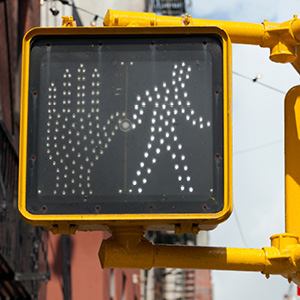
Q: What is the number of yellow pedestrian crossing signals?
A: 1